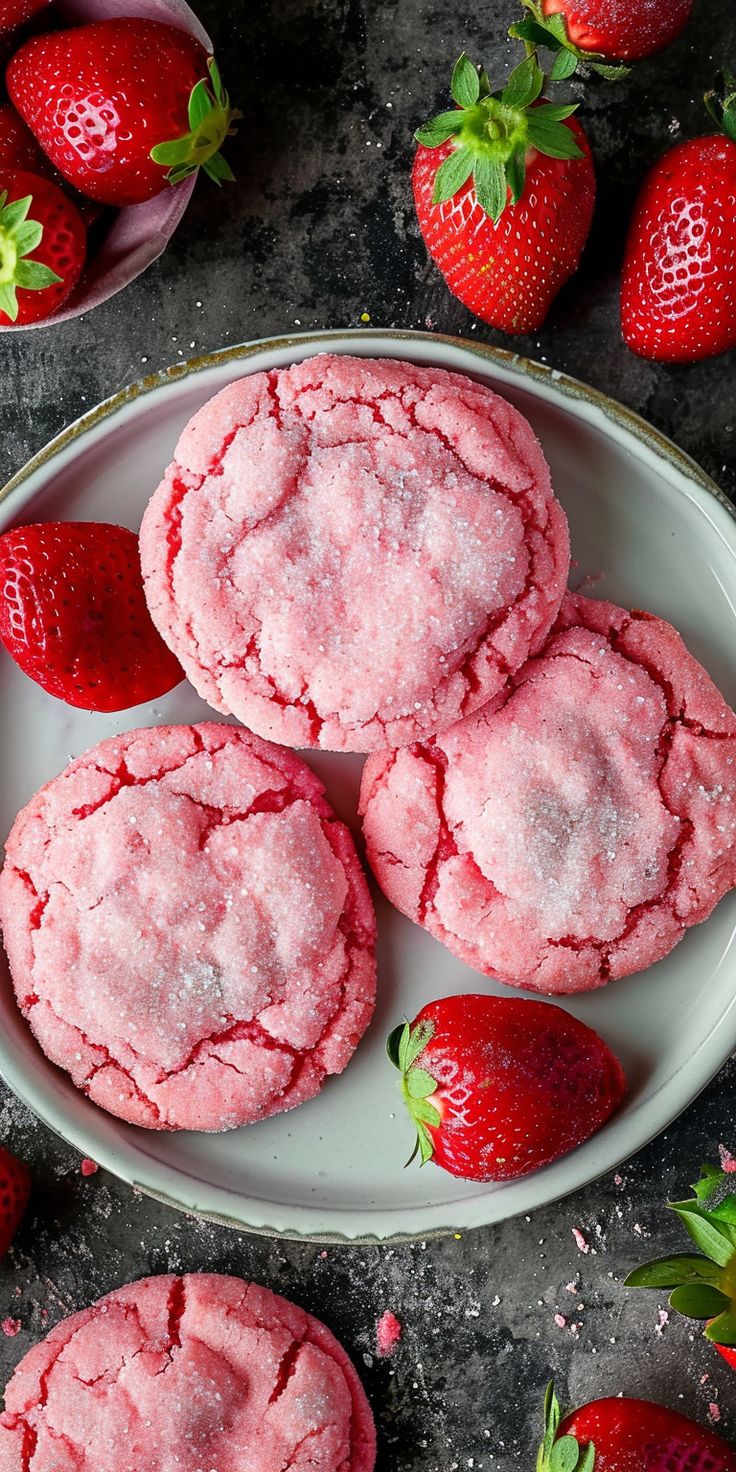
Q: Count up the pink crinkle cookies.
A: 4